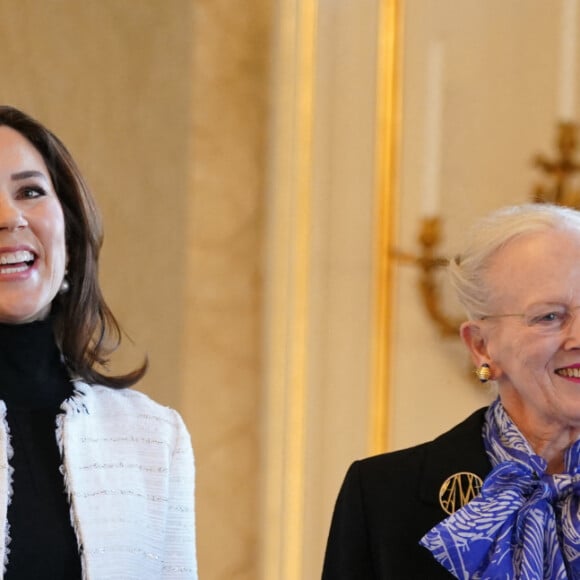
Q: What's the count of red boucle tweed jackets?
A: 0